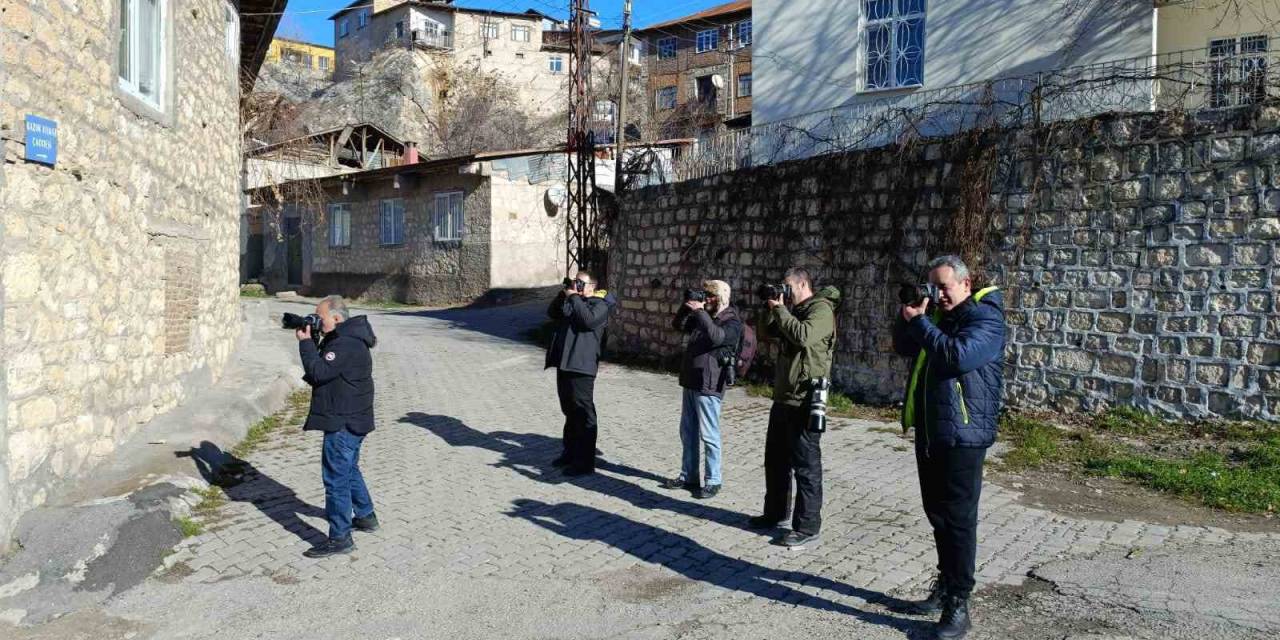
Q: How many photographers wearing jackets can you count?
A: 5